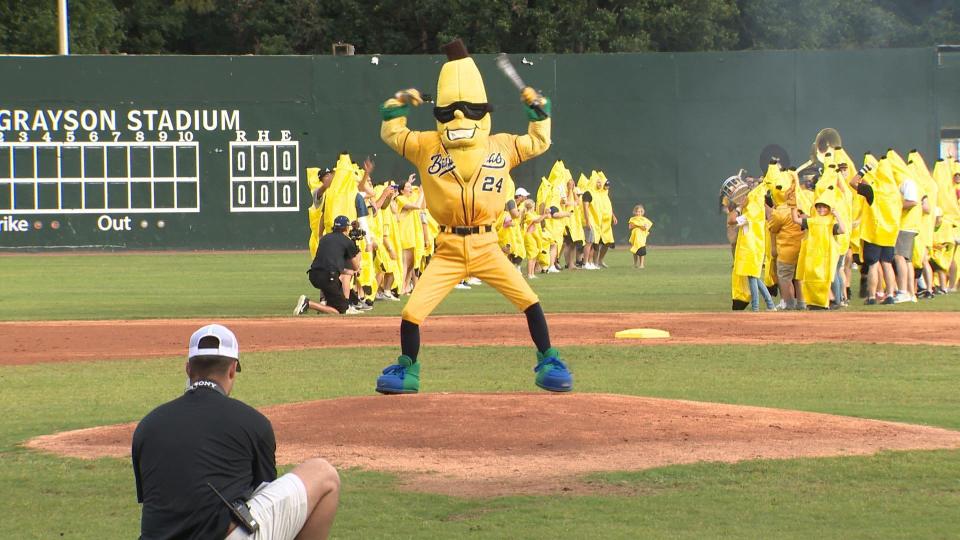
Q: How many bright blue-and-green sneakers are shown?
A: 2